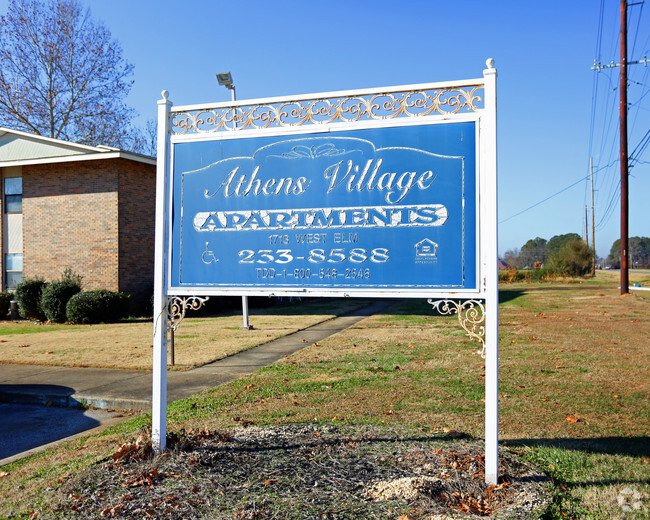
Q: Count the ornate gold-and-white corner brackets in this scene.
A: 2